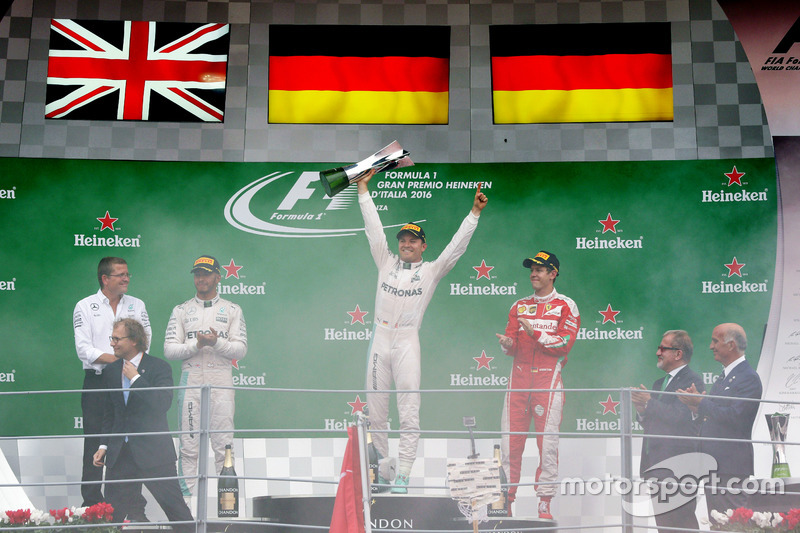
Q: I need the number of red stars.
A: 12